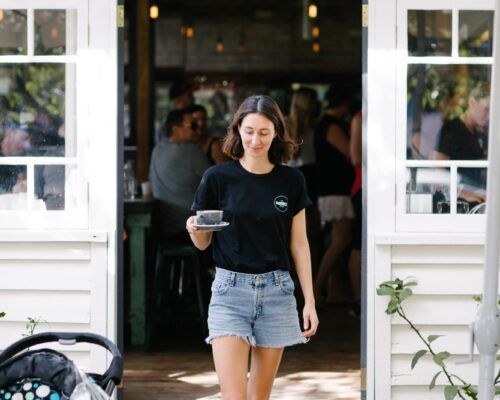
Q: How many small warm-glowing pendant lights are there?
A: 6